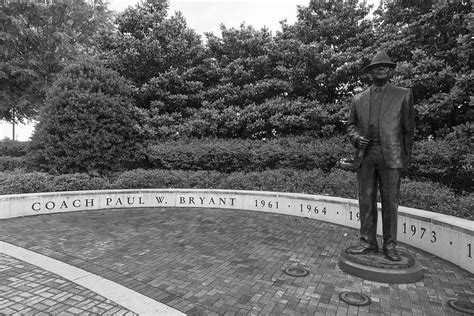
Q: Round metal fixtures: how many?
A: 3